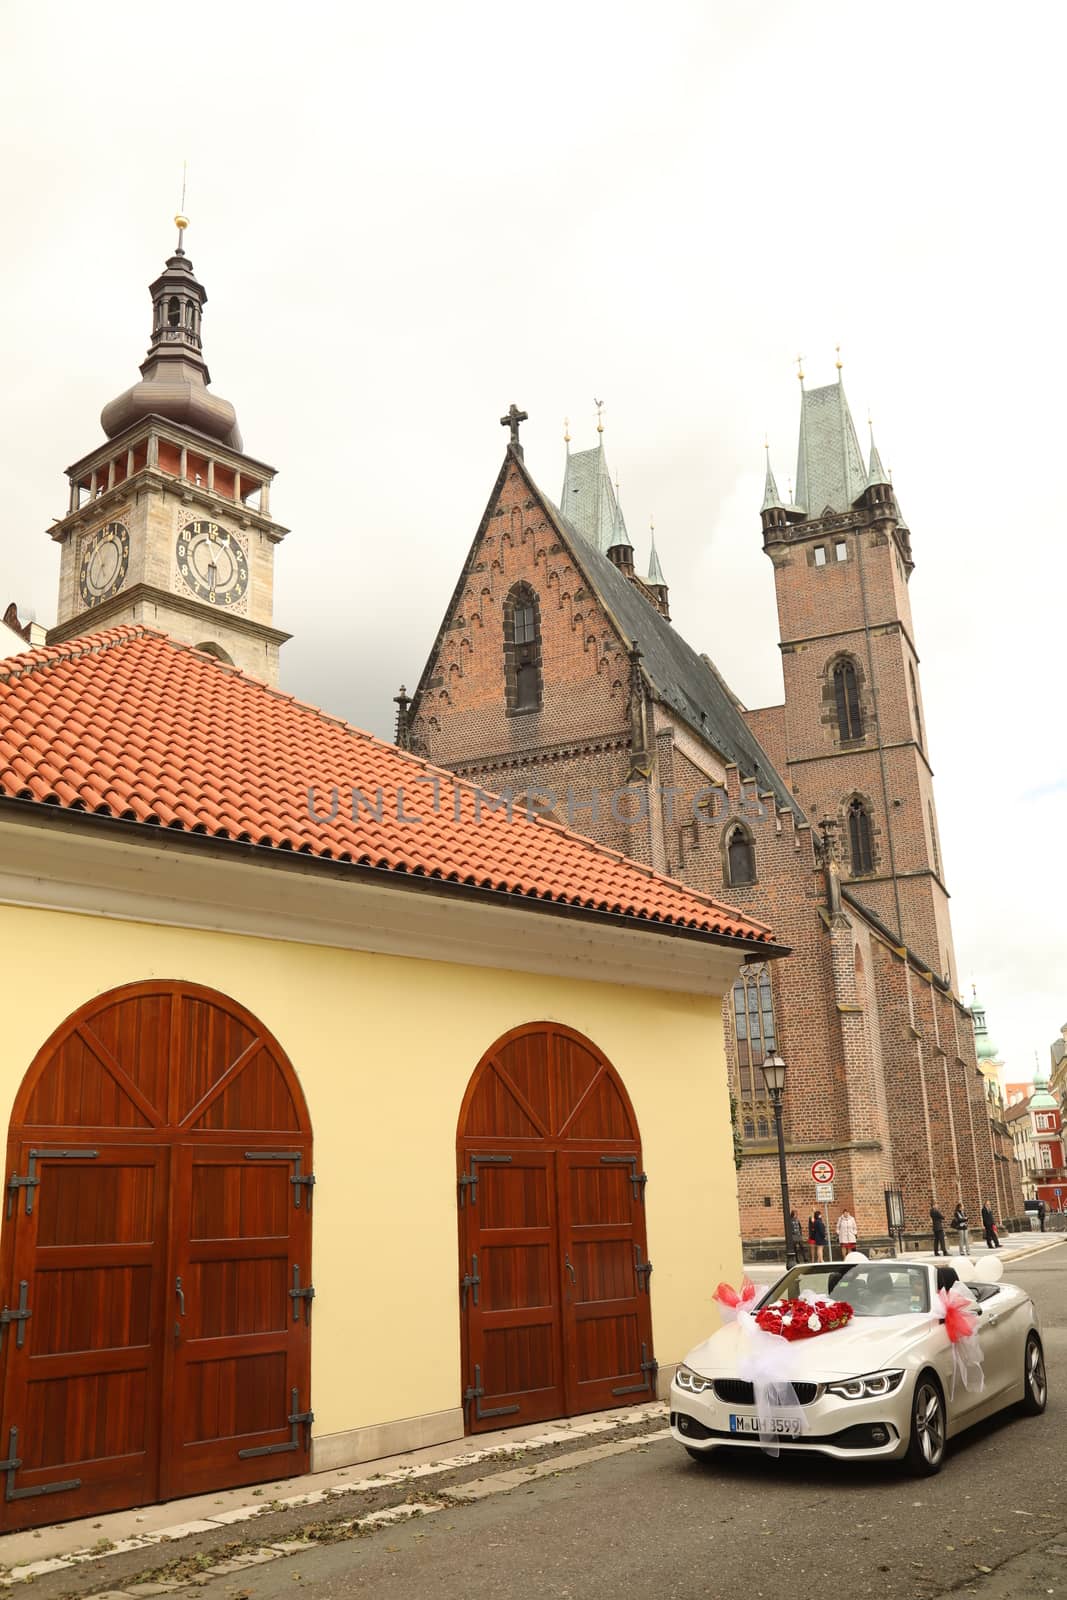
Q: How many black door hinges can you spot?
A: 12